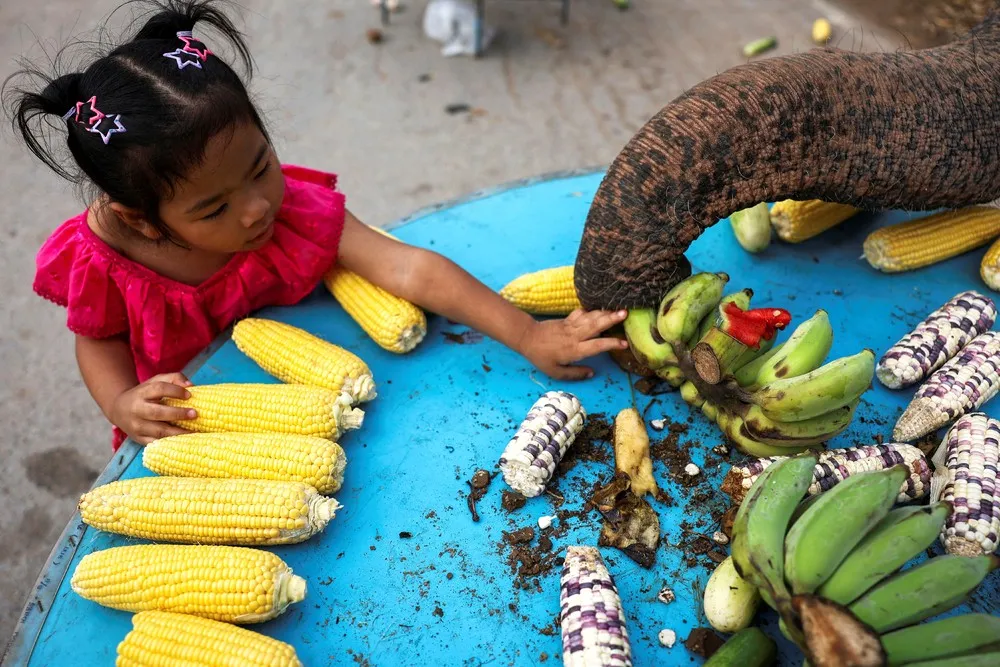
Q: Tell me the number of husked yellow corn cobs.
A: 11